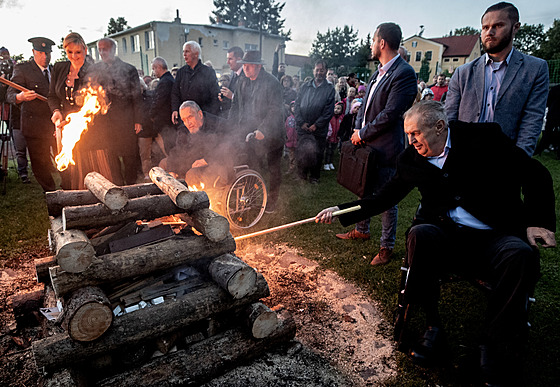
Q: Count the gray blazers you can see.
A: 1